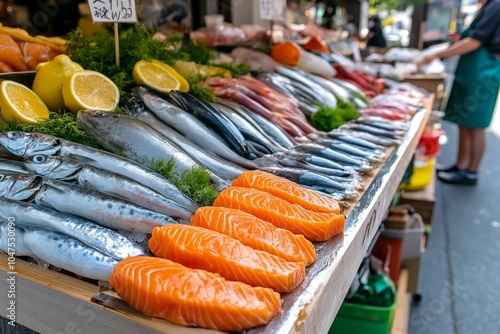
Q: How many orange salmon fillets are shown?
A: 5